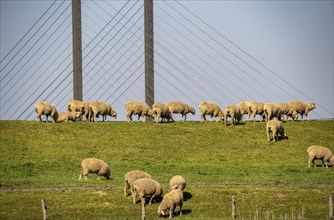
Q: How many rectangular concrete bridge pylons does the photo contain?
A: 2